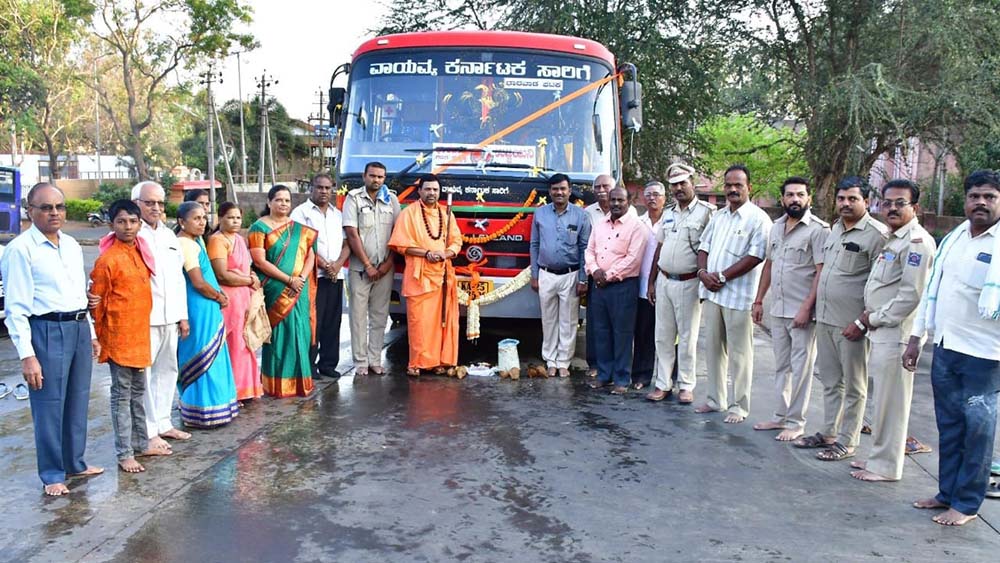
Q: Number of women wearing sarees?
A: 3